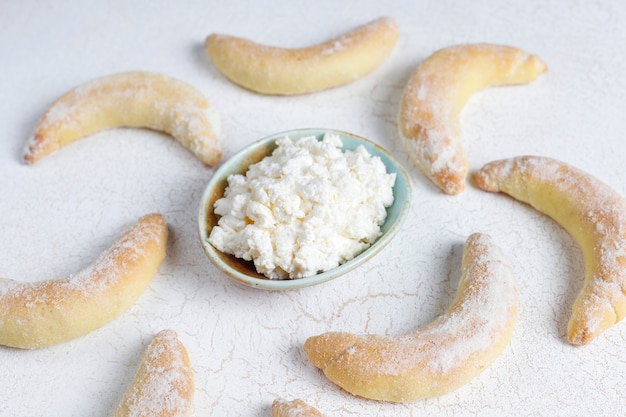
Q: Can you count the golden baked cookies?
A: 8